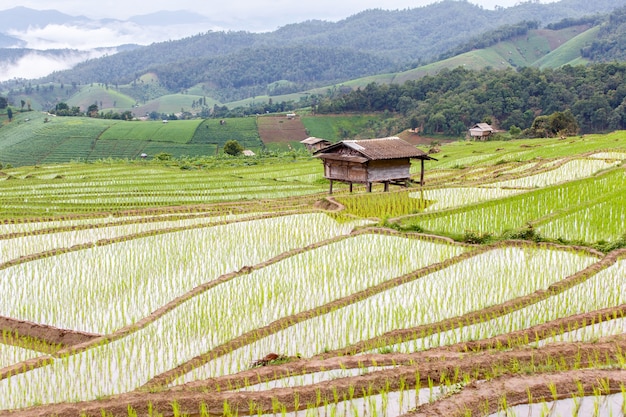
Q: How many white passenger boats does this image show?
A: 0